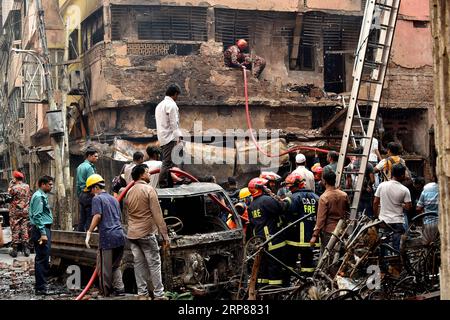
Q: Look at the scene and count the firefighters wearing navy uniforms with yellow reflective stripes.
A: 2